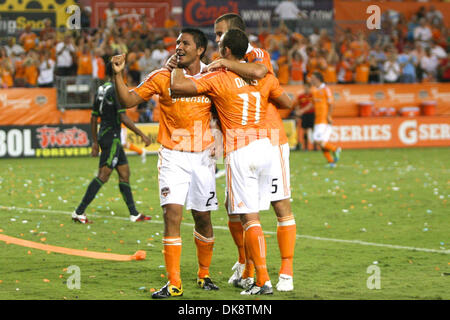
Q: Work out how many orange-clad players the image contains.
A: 4